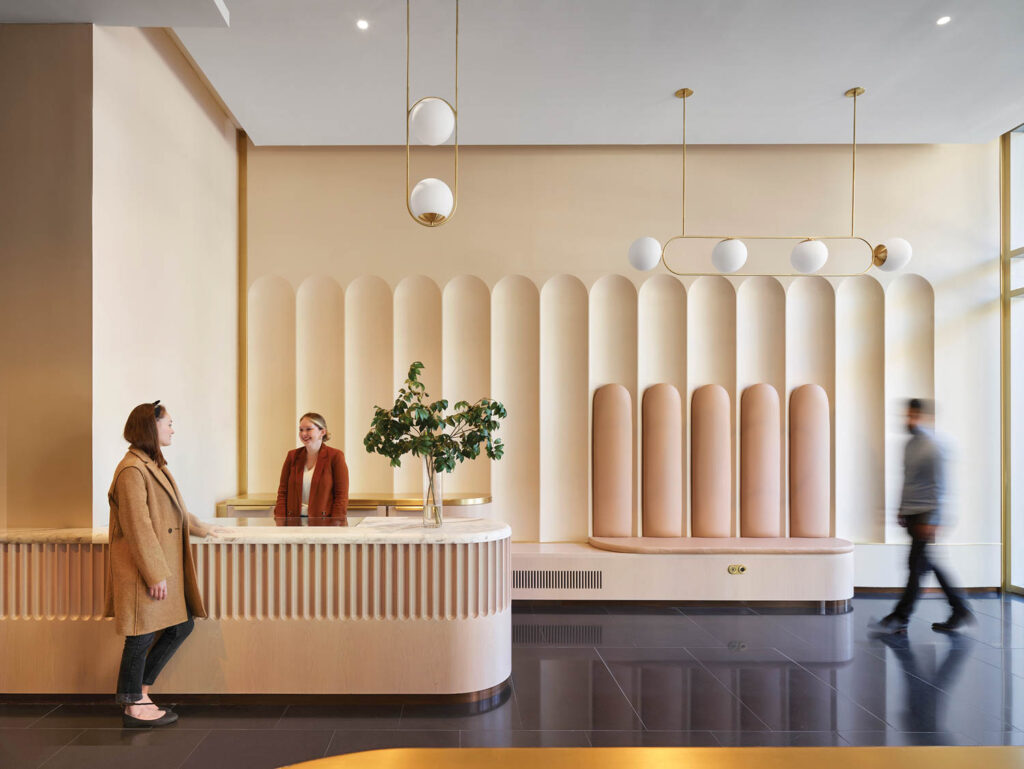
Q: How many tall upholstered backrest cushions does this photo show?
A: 5